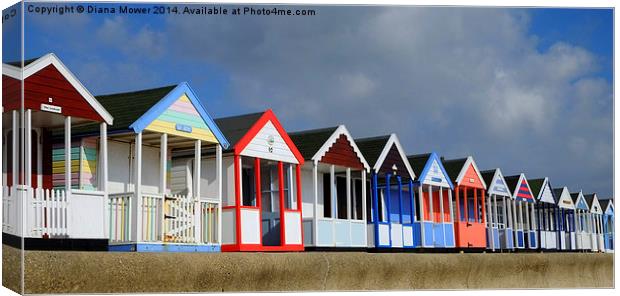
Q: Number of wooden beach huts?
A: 14